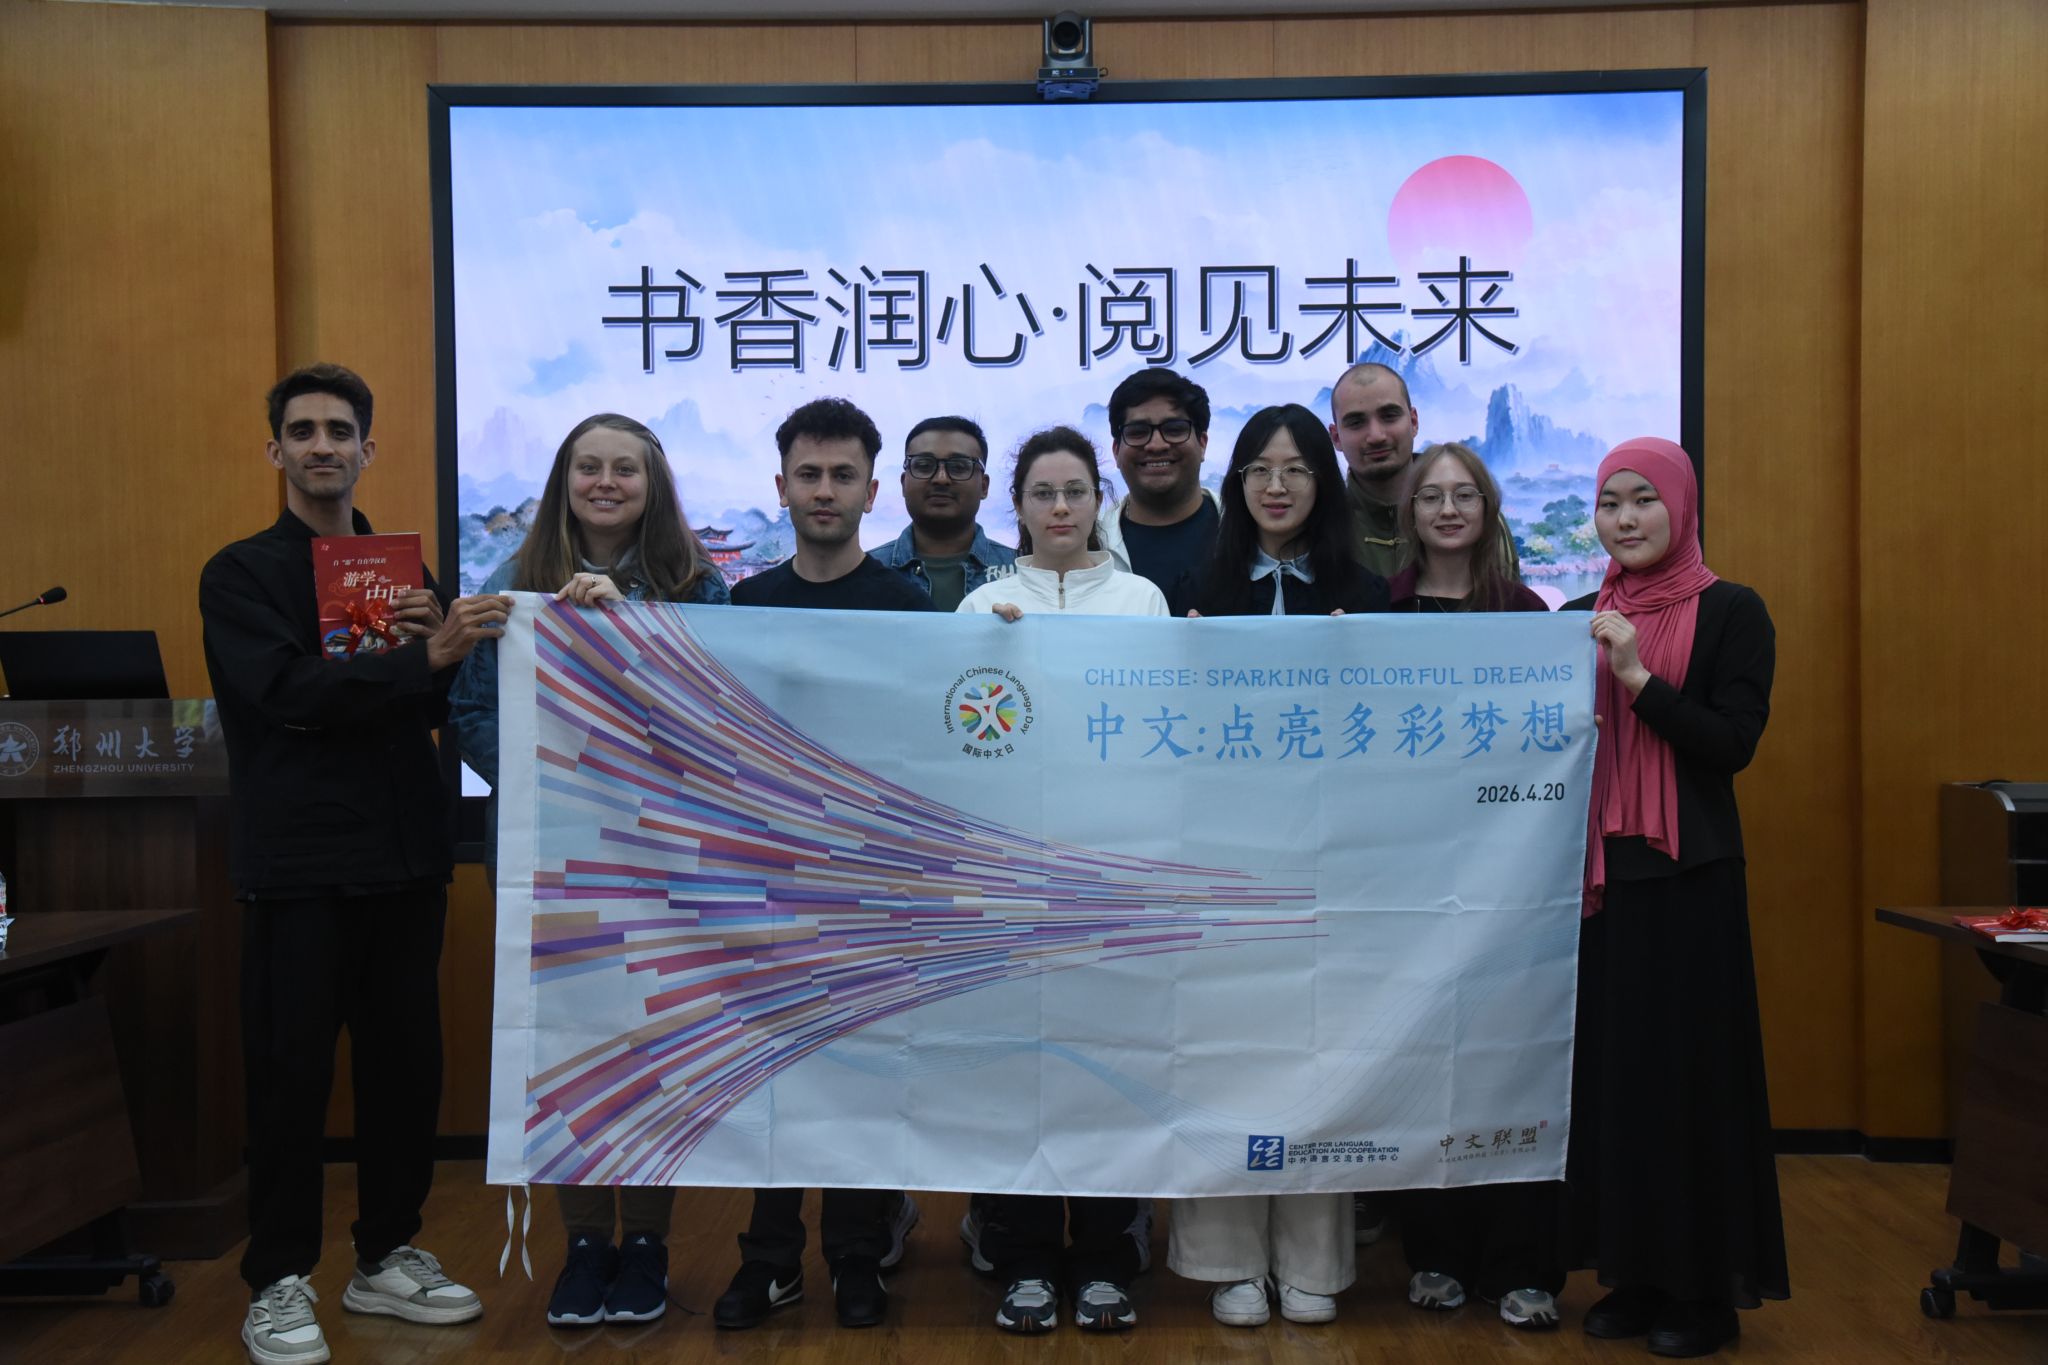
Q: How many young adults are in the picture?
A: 10